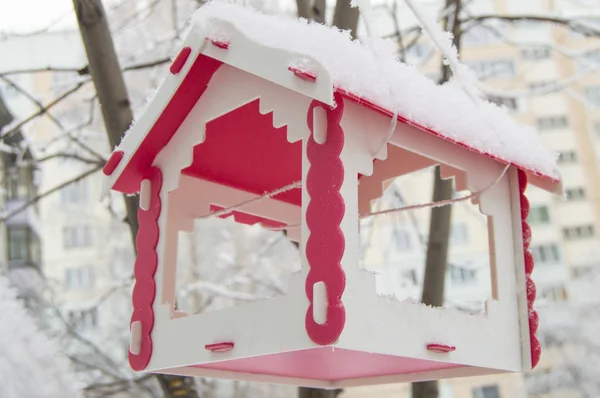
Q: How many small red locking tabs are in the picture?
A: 6